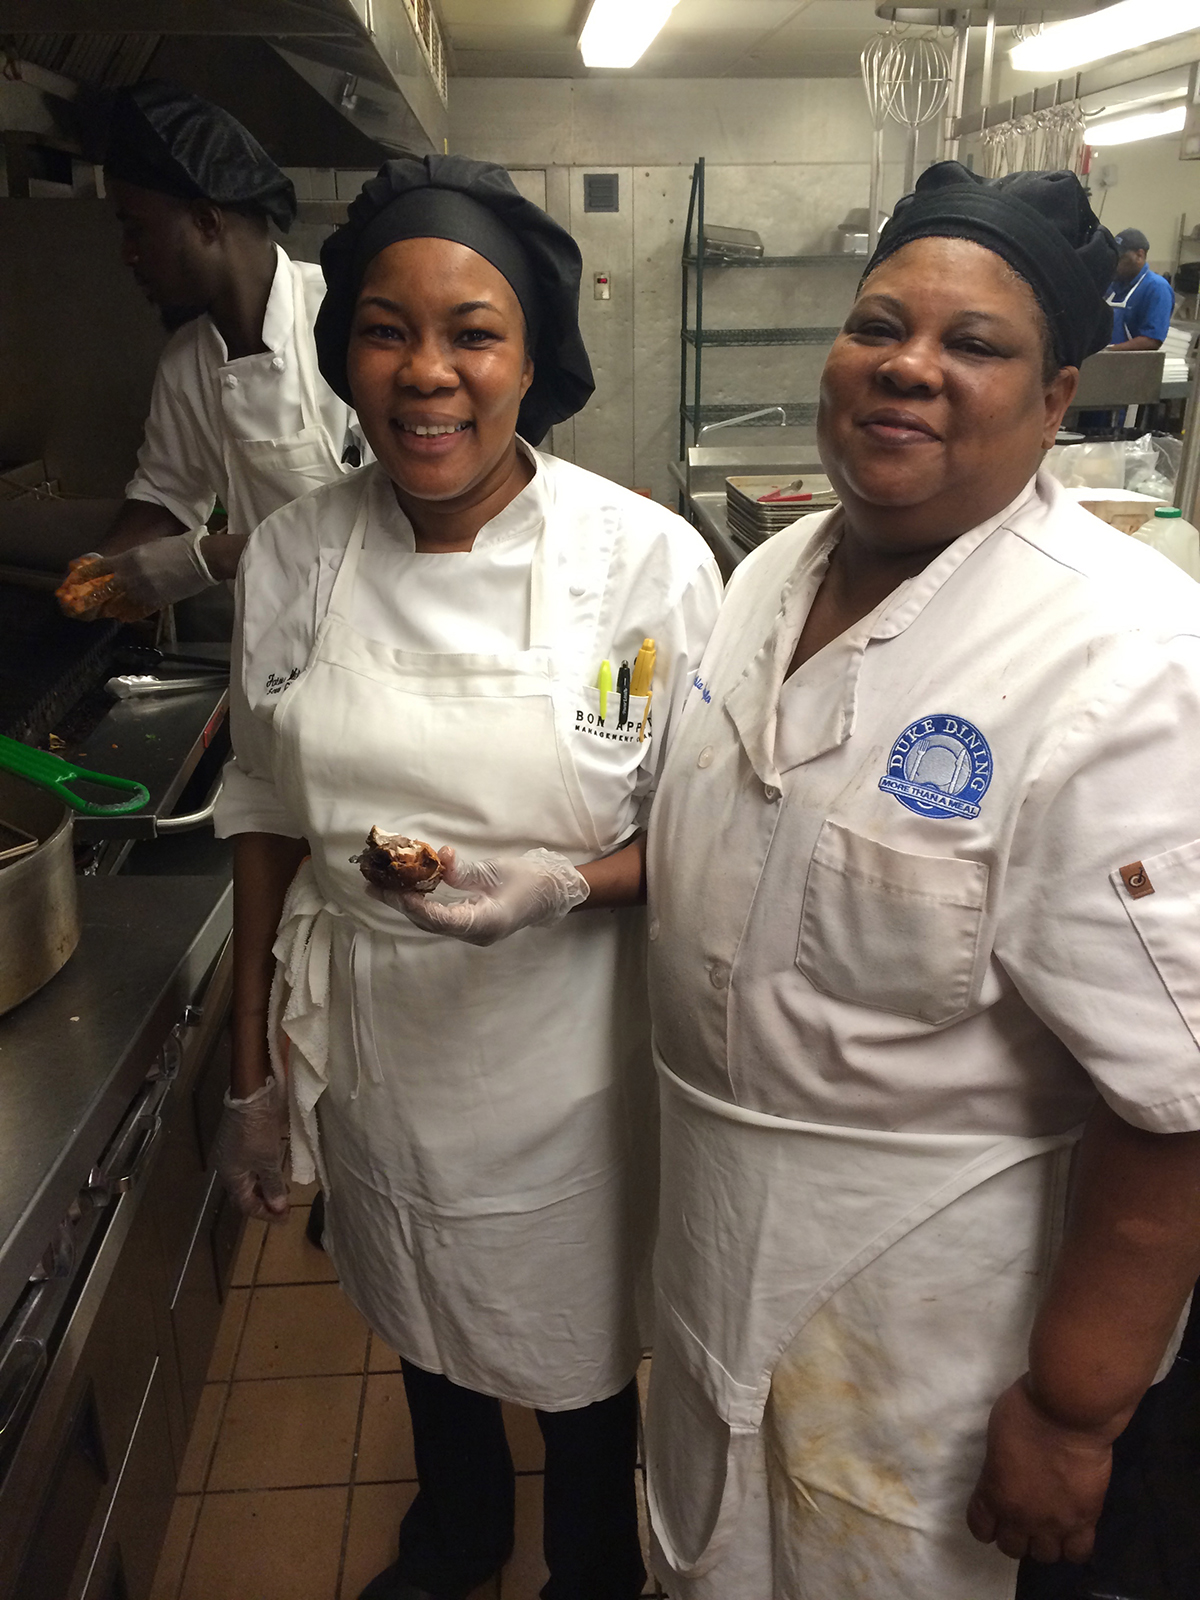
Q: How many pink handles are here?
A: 2